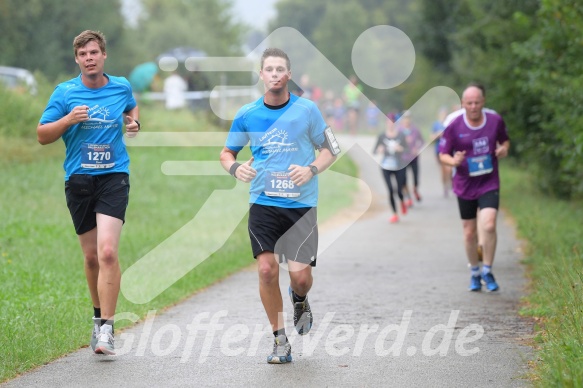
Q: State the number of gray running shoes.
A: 4